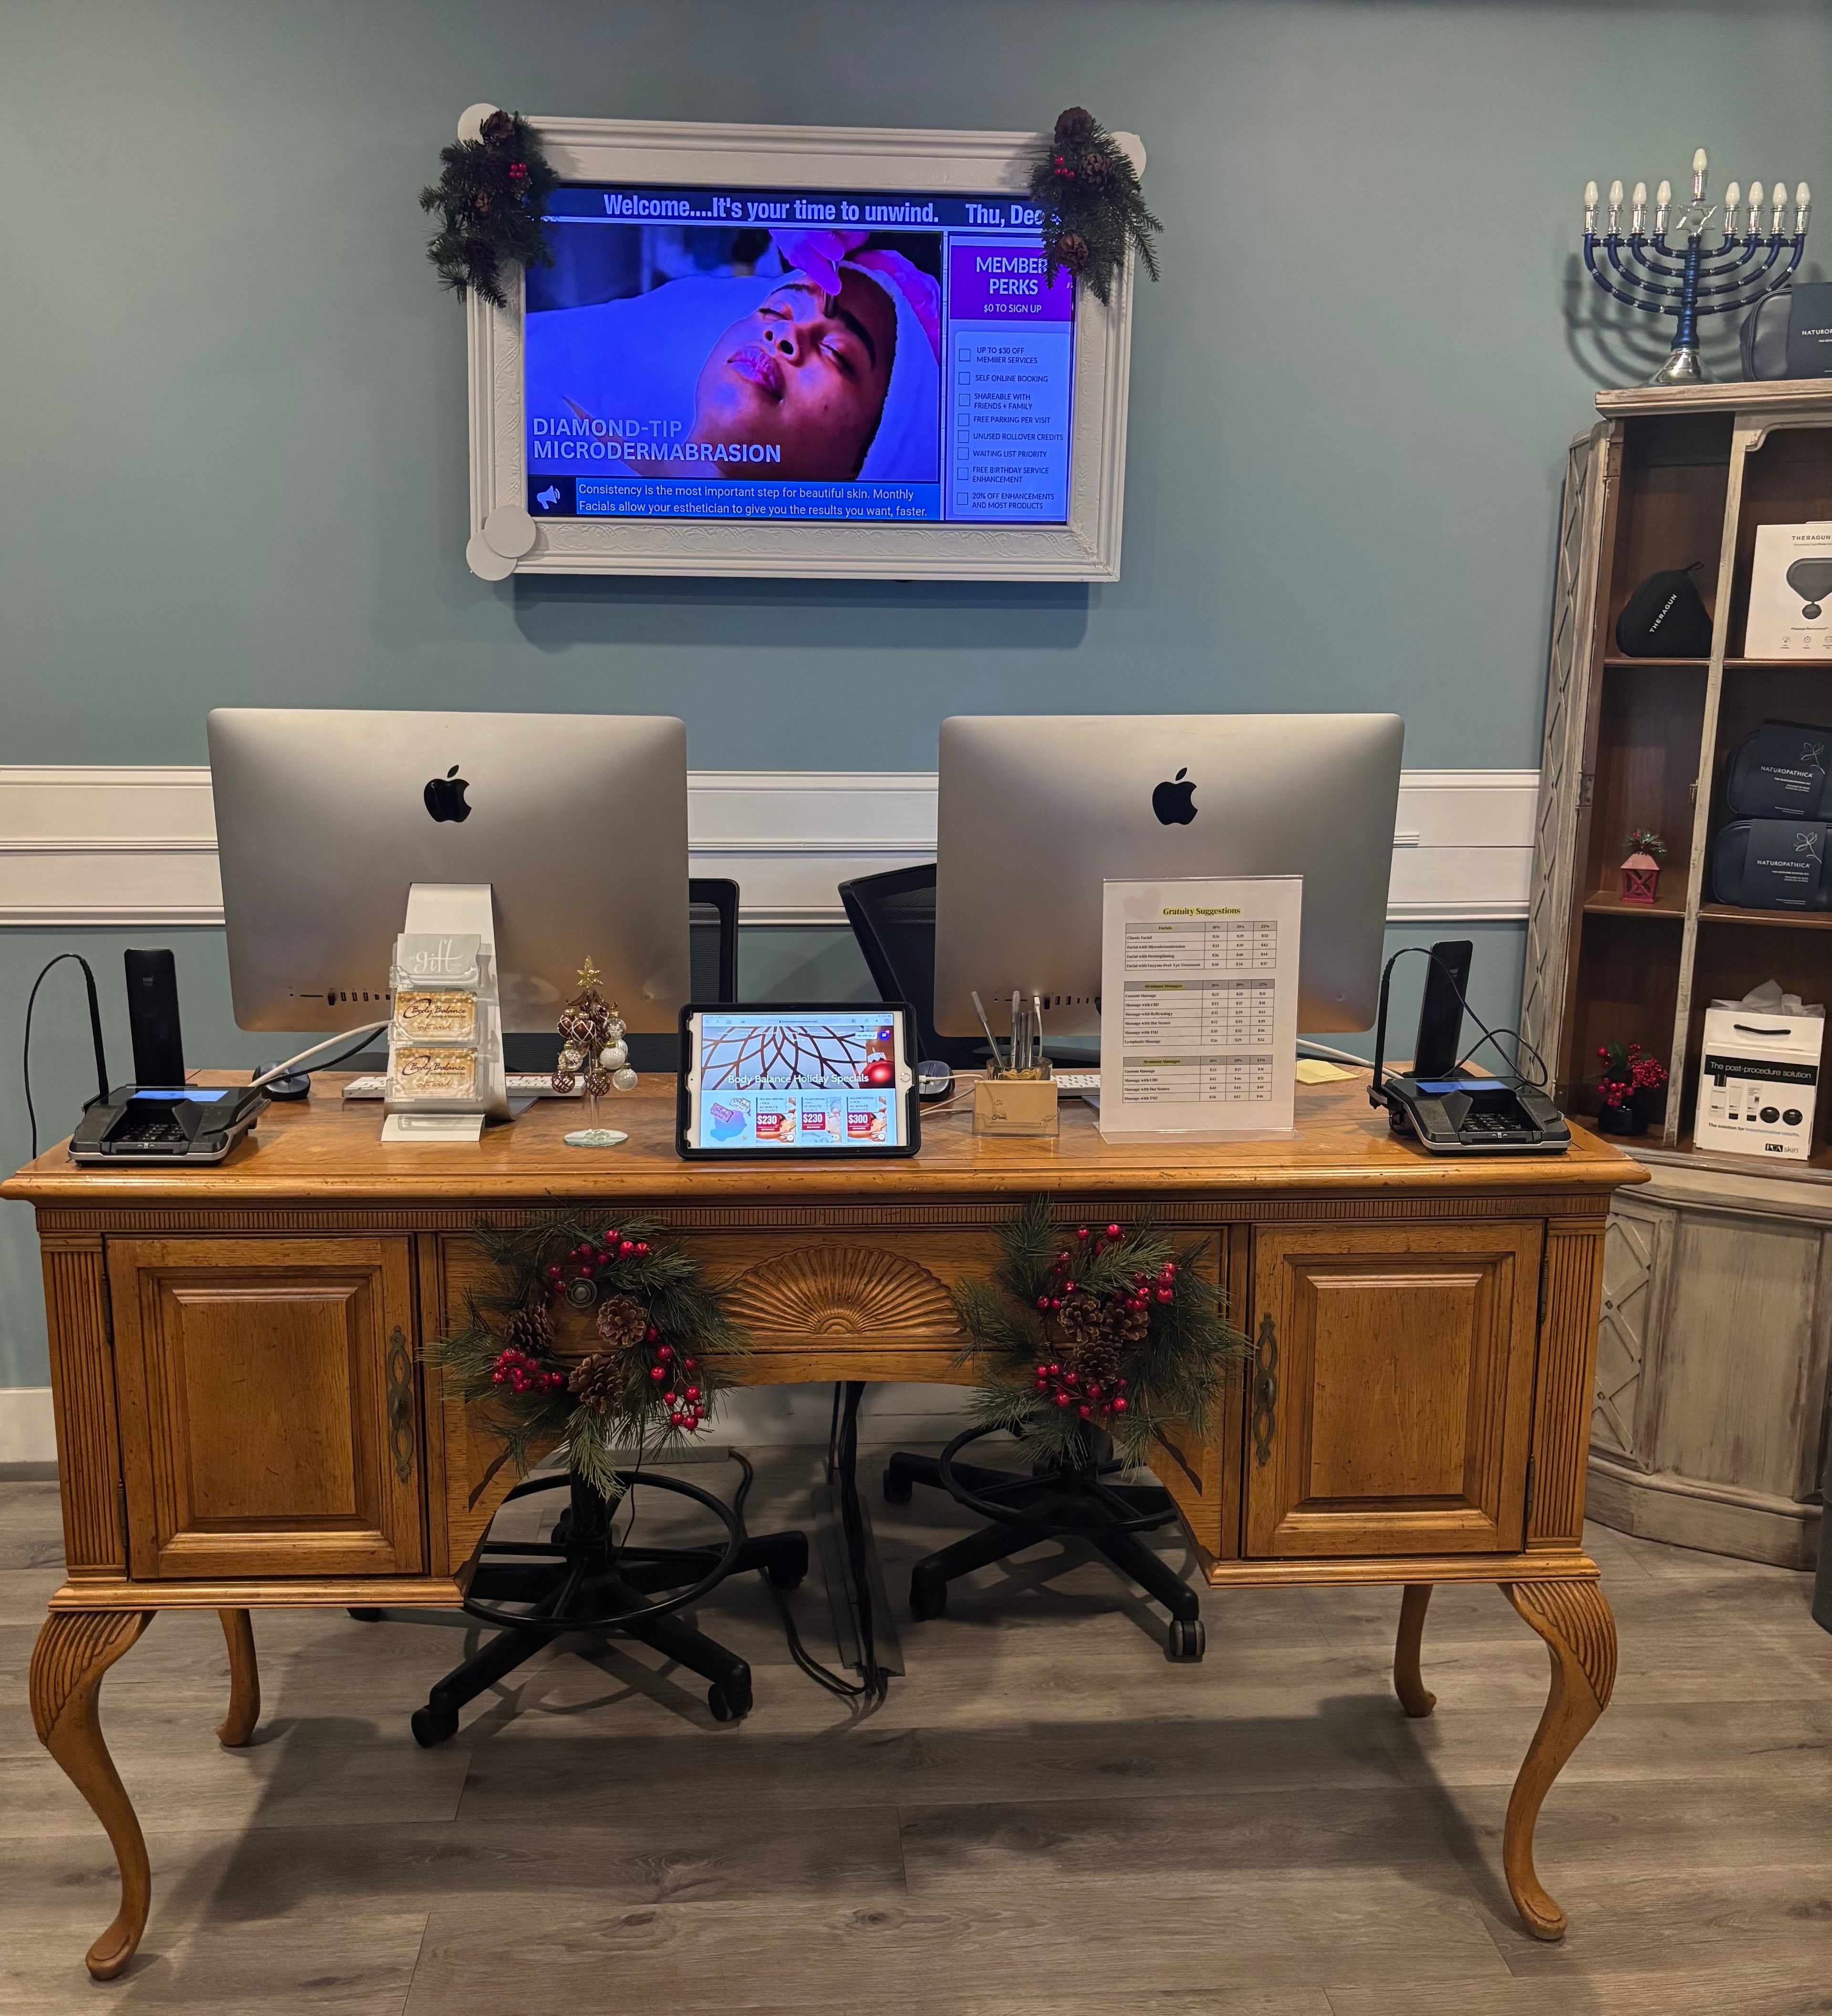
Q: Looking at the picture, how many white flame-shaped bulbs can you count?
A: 9